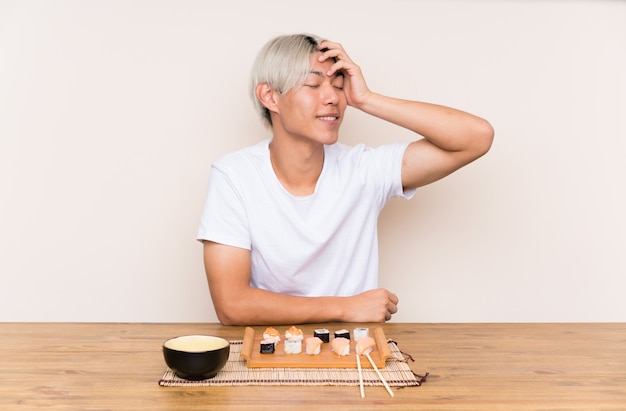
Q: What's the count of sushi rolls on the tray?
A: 10